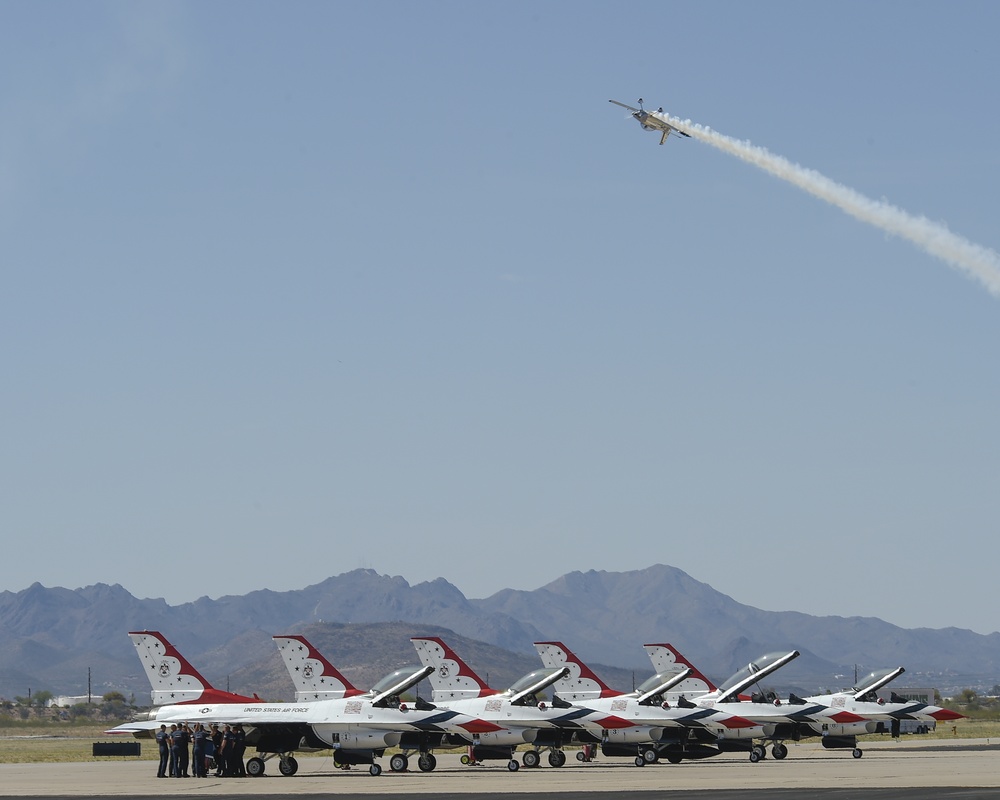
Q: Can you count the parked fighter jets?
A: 5